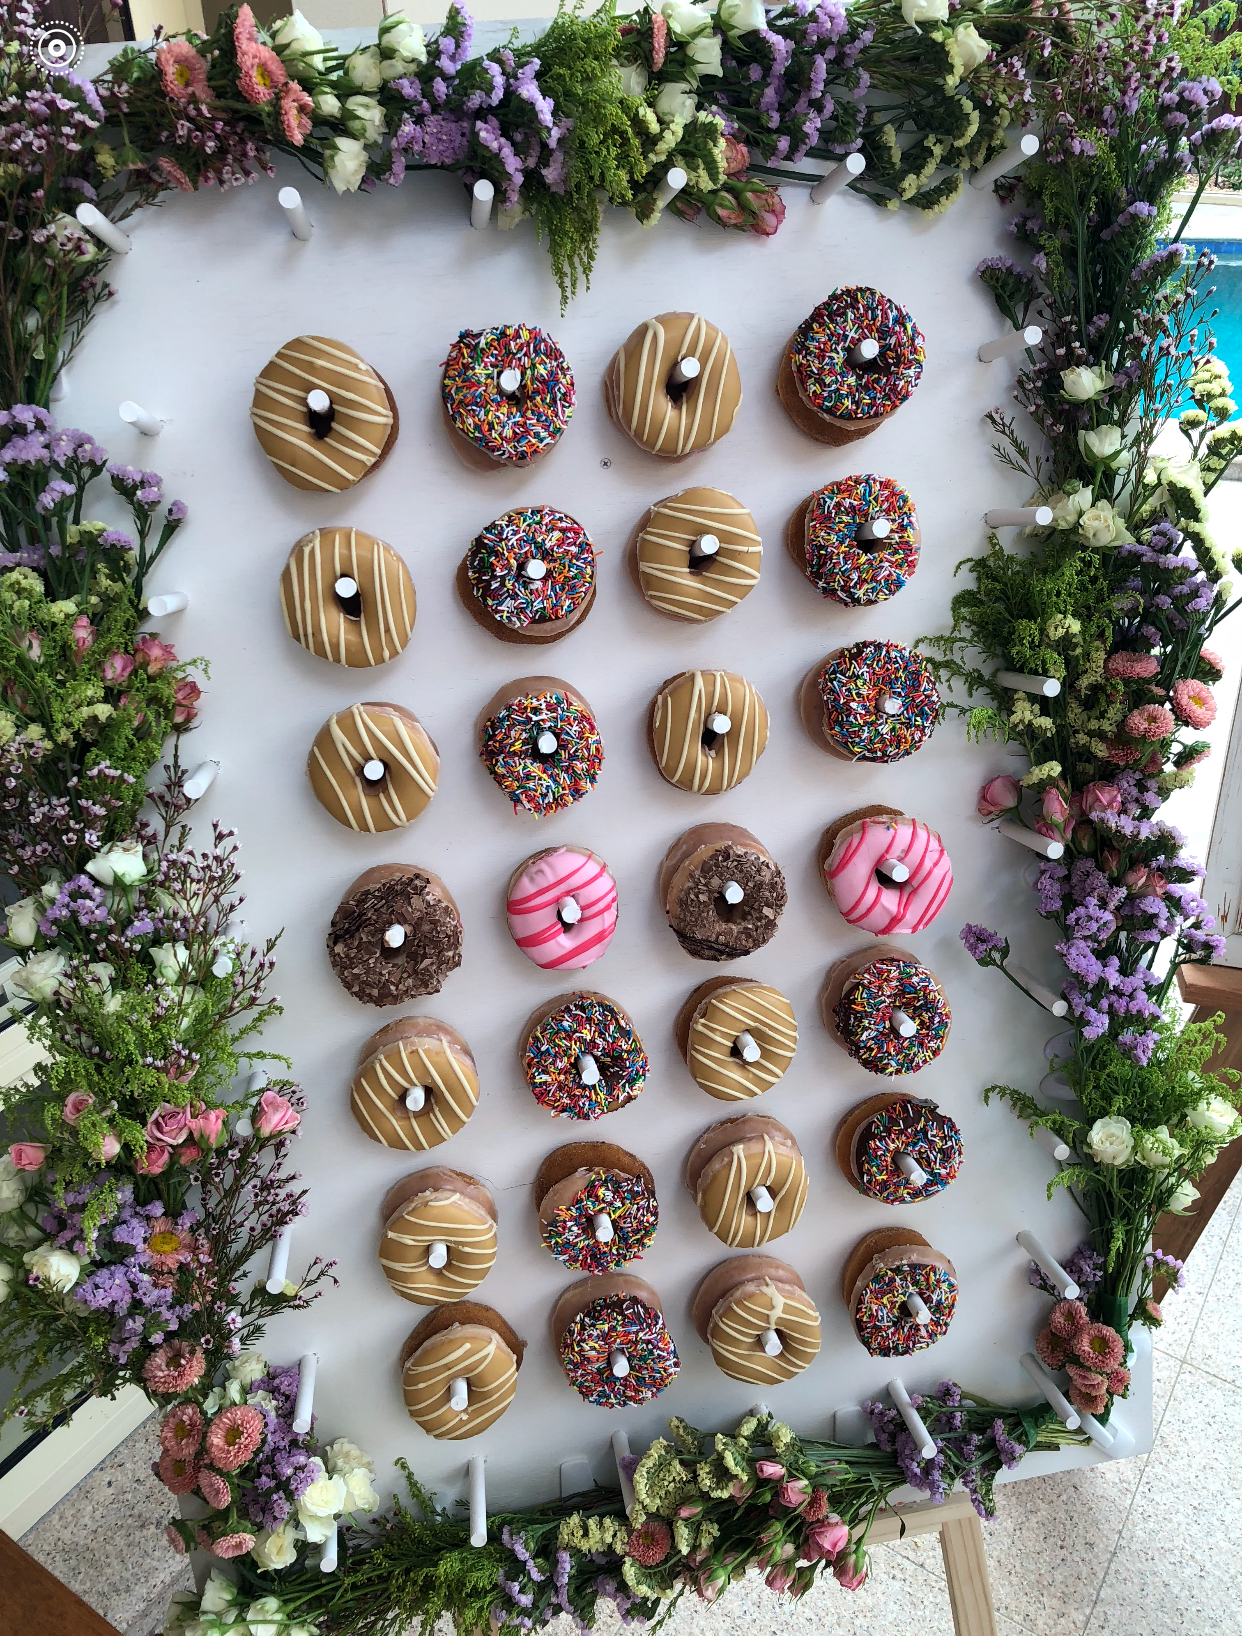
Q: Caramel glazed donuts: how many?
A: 12